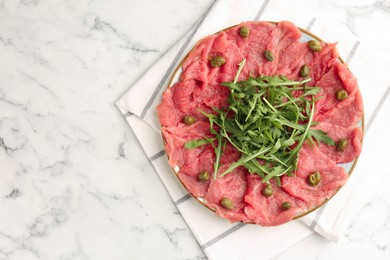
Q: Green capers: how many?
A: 13